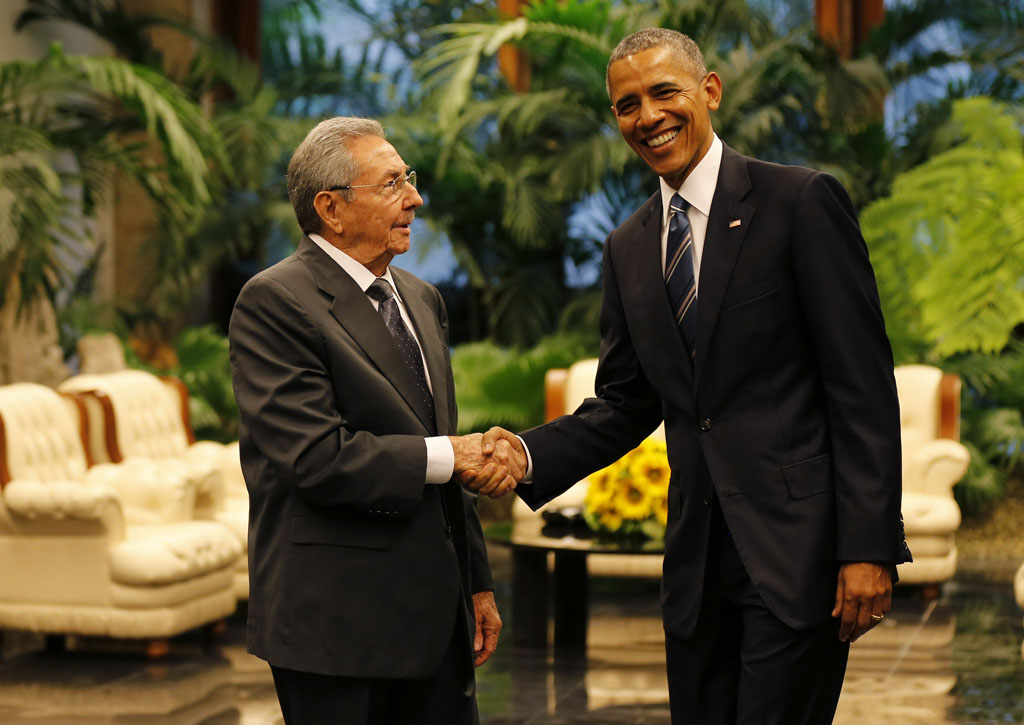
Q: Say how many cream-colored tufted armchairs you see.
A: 4